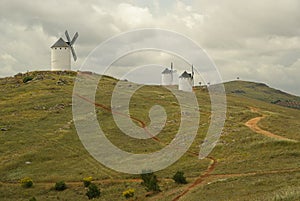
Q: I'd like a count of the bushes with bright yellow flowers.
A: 3